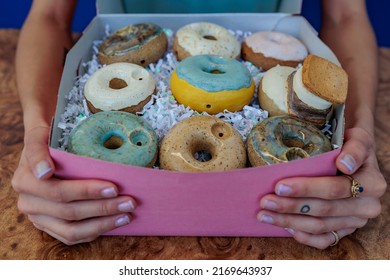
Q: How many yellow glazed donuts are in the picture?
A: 1